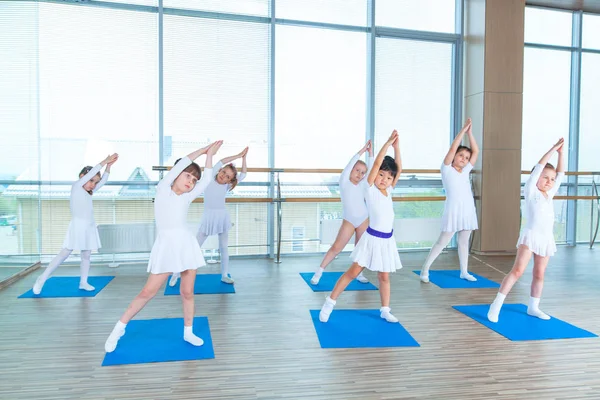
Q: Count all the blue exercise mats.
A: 7